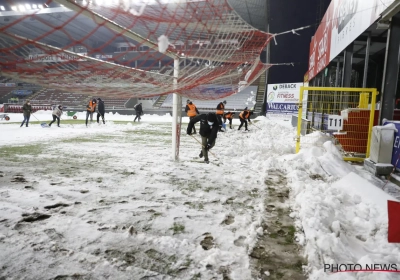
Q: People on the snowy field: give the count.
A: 10